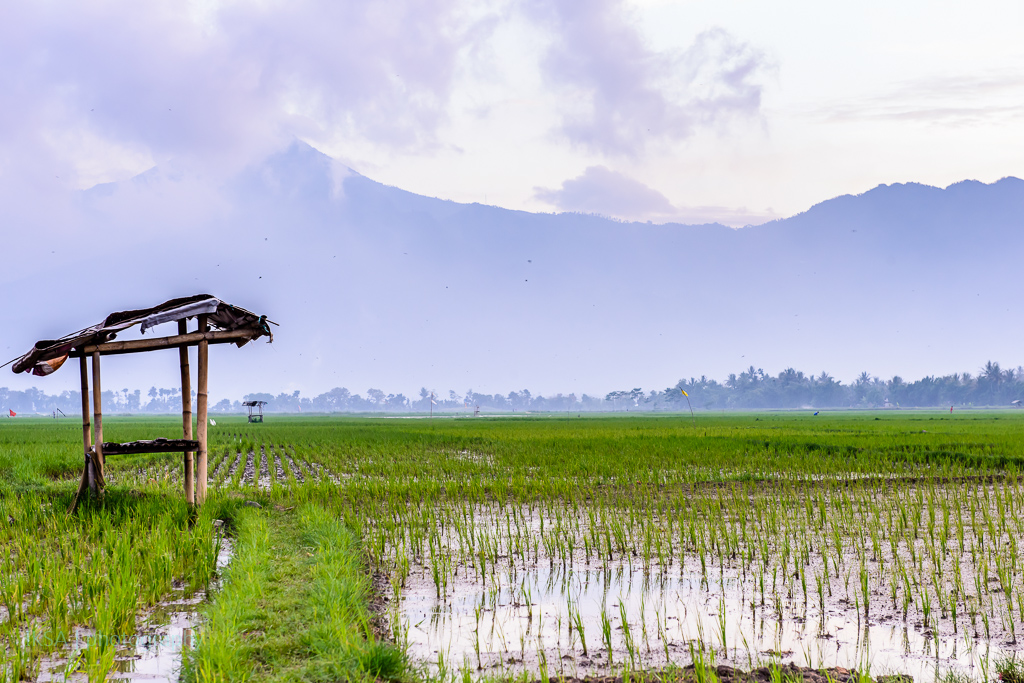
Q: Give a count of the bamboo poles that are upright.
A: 4